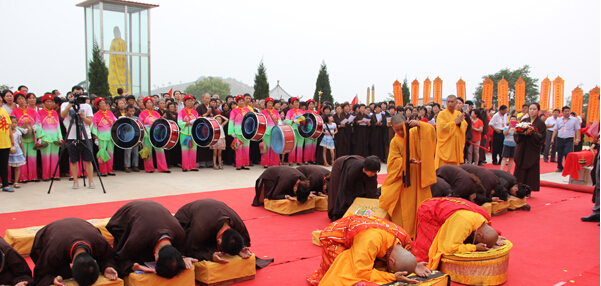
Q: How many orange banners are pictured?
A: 12